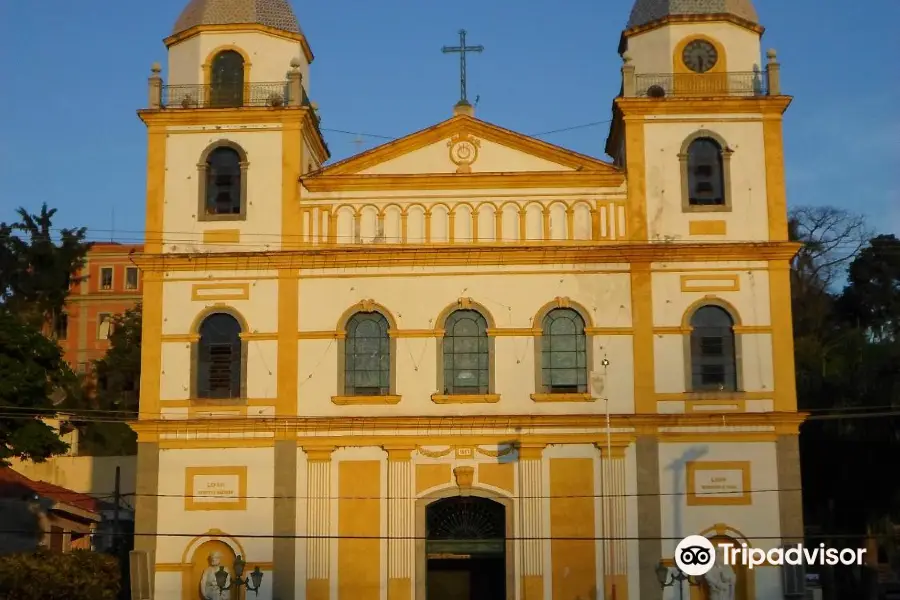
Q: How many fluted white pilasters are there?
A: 4